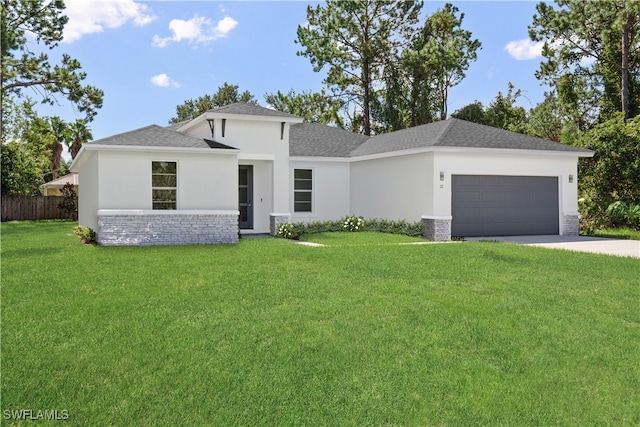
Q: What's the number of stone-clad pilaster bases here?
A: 3